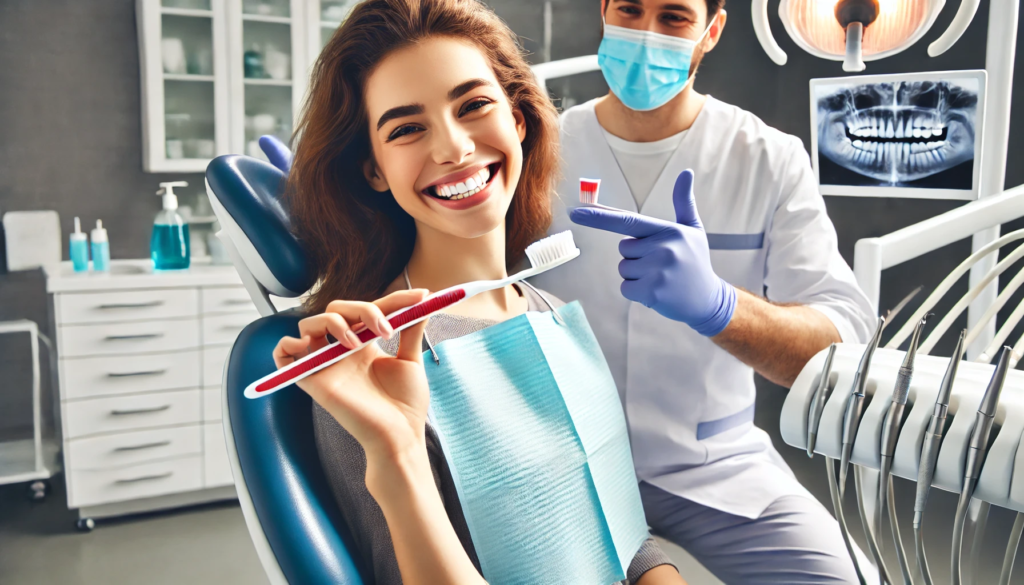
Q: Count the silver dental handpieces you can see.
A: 5